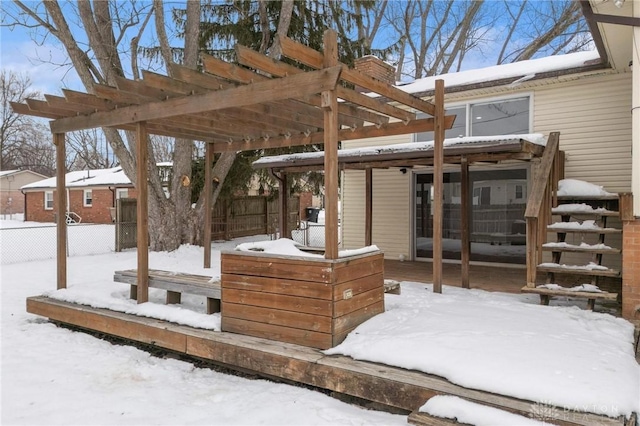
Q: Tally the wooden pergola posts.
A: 5